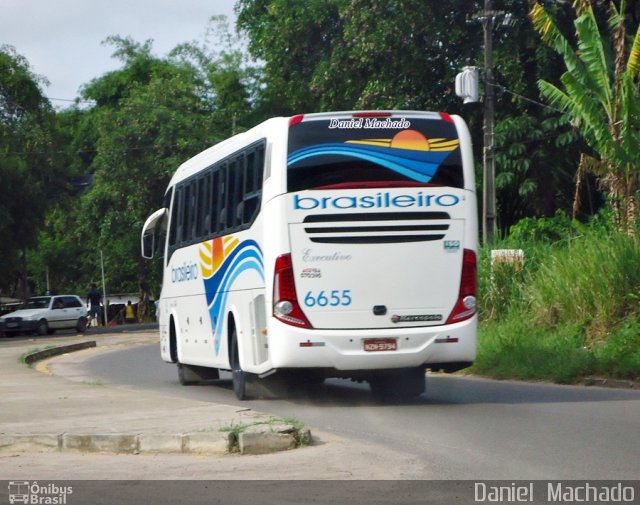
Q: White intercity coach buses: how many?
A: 1